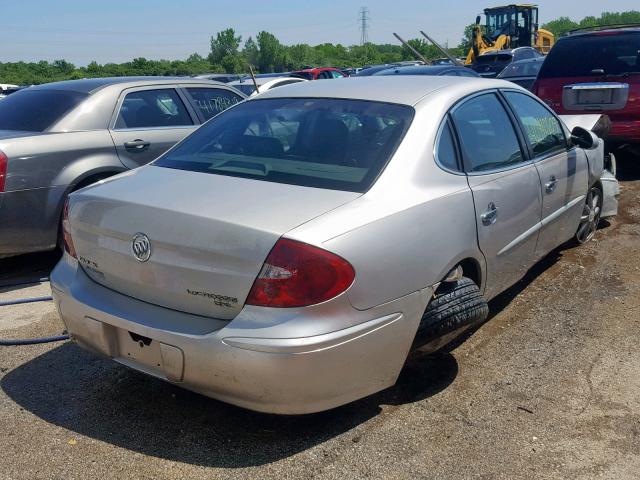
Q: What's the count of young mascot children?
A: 0